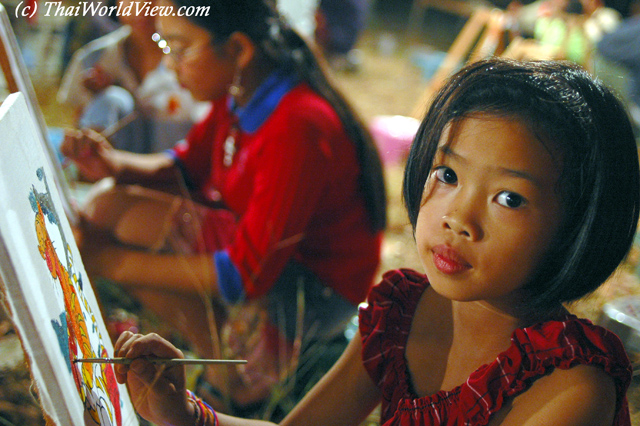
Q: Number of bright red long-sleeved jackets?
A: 1